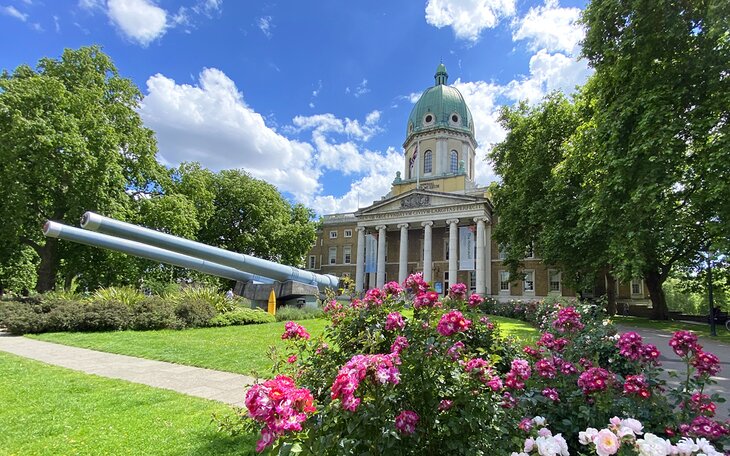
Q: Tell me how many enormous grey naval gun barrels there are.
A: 2